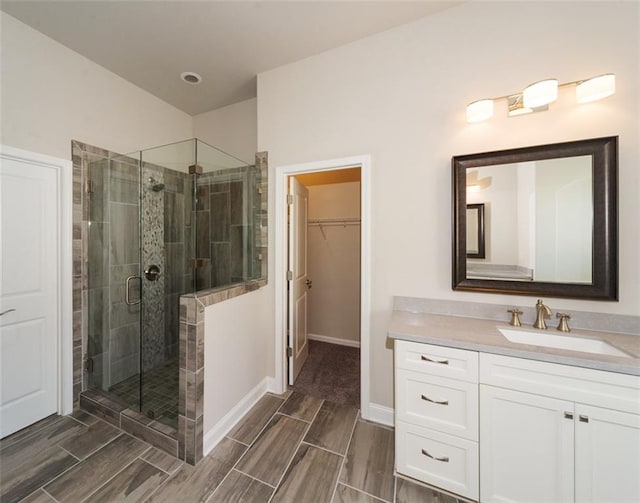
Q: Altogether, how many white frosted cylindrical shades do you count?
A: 3